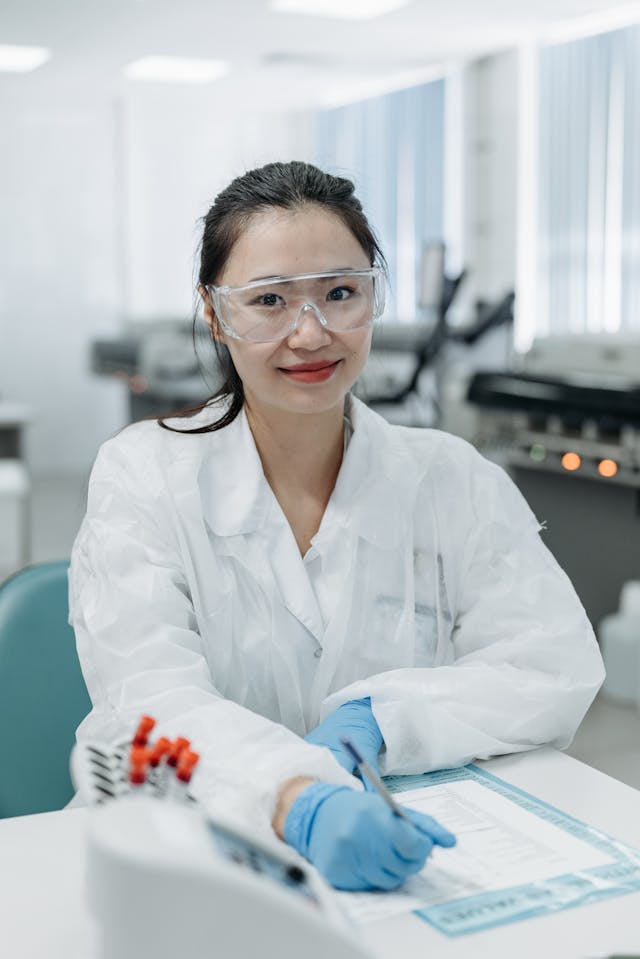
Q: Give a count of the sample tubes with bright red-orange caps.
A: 5